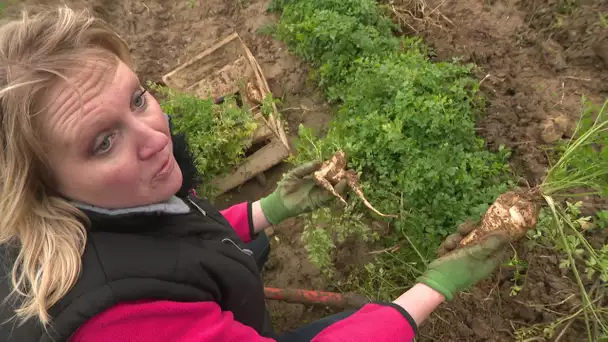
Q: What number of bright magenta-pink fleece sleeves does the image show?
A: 2